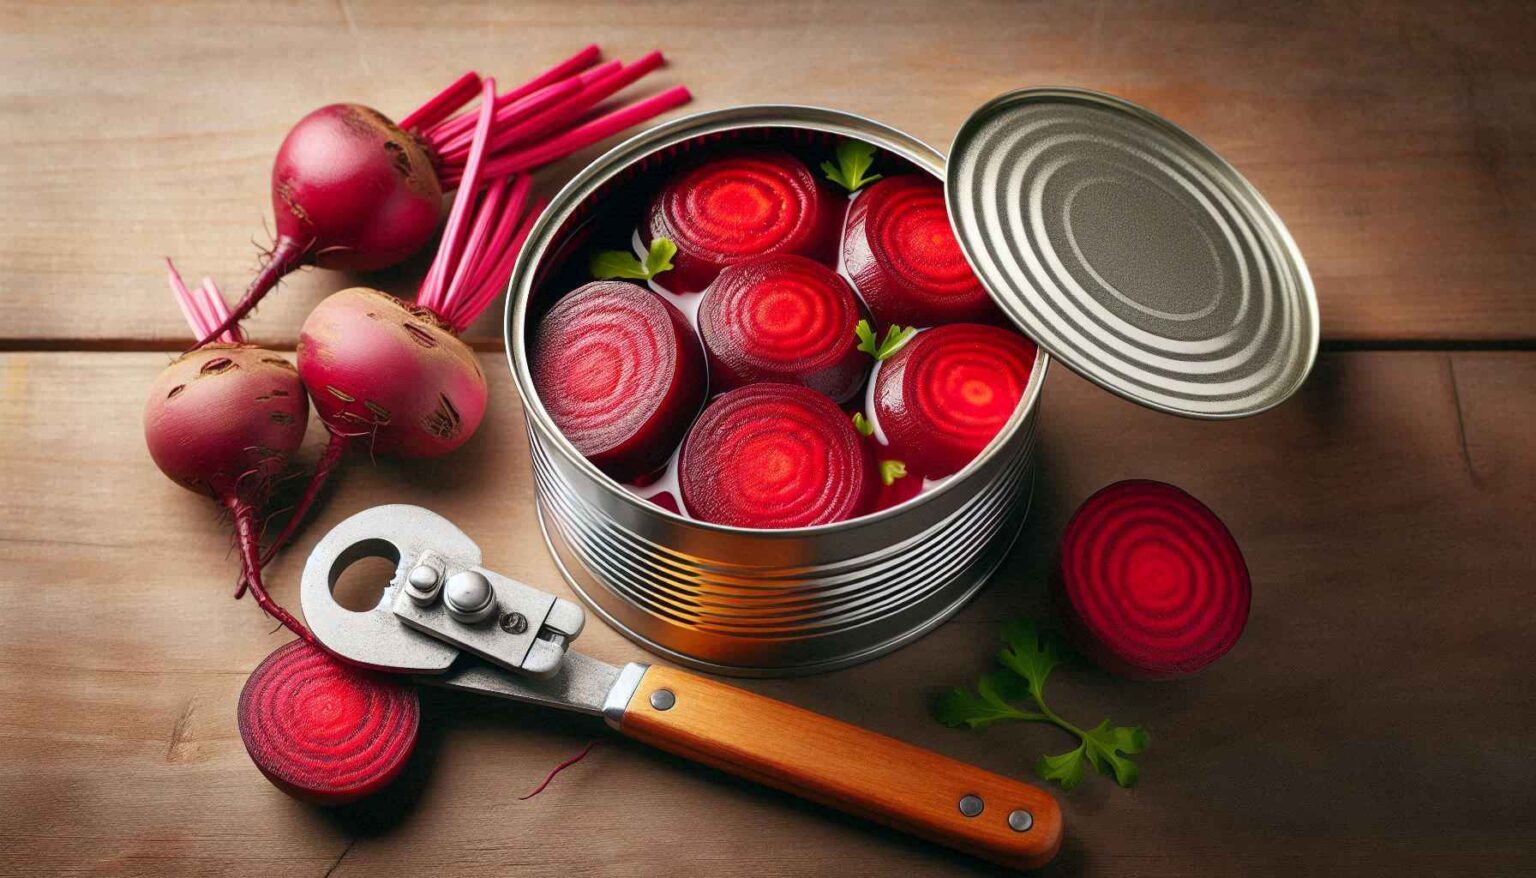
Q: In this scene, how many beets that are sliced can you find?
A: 8